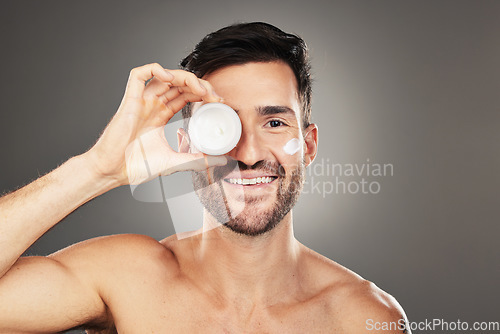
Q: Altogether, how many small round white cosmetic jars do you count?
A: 1